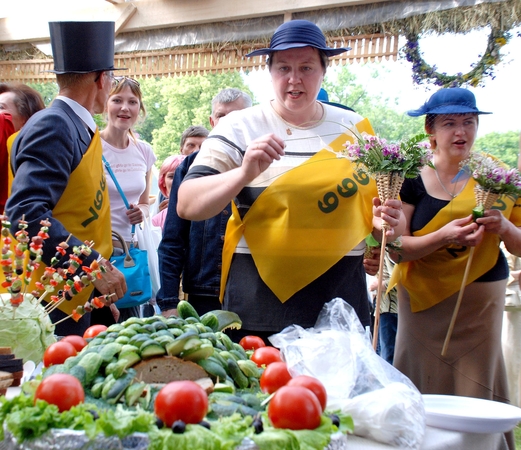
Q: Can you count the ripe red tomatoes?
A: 10